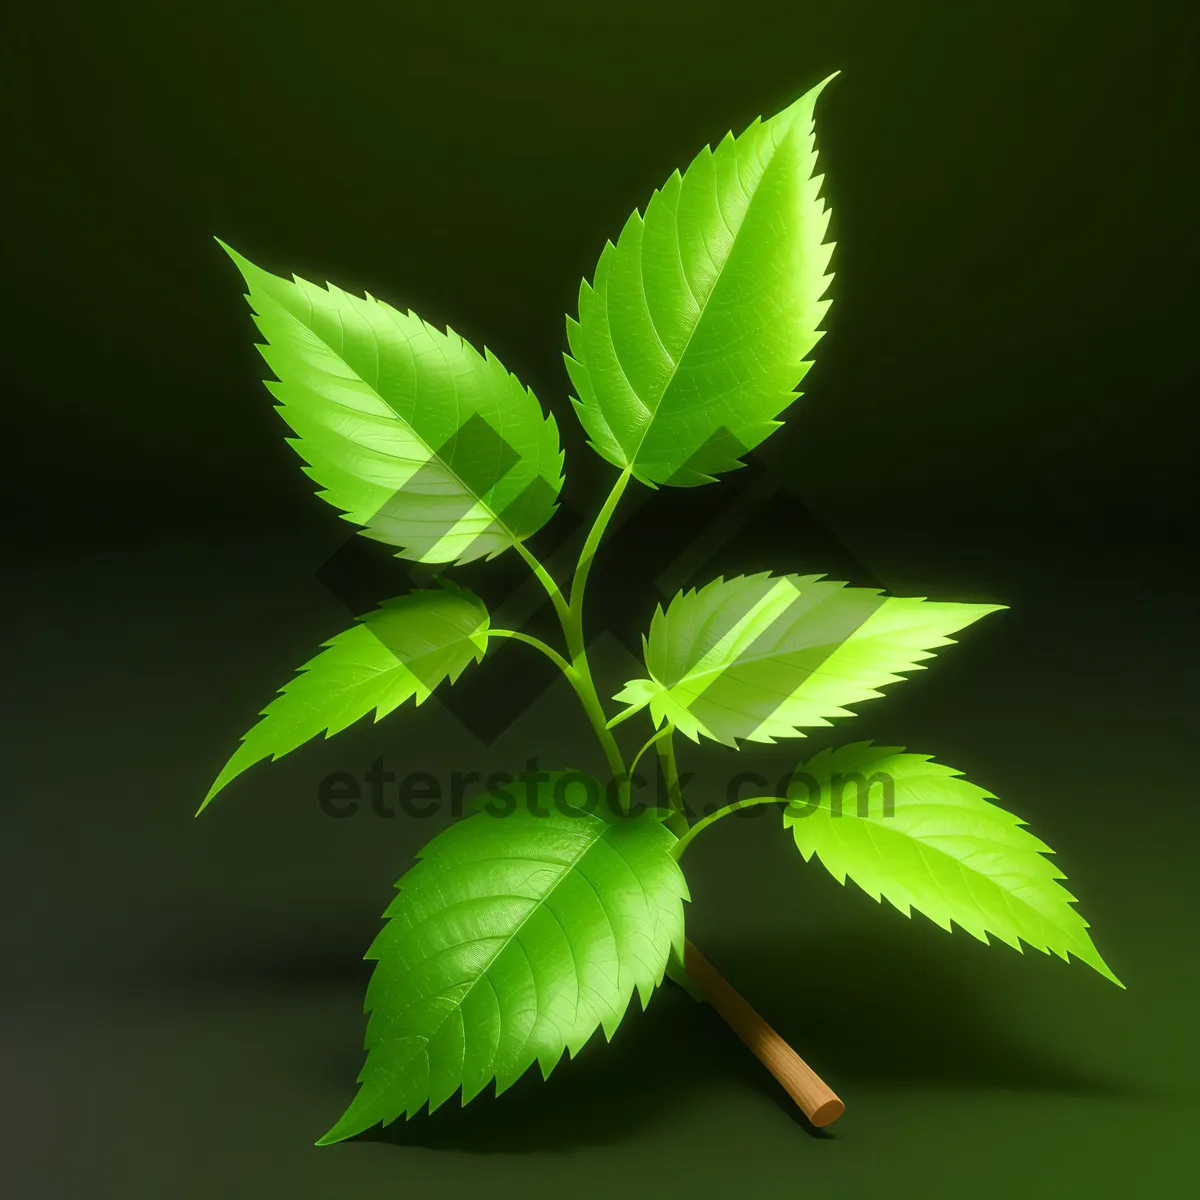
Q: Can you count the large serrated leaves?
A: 6